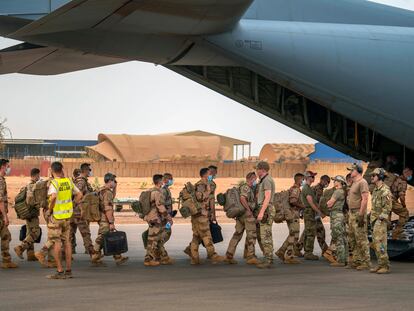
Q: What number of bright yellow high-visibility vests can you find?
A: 1